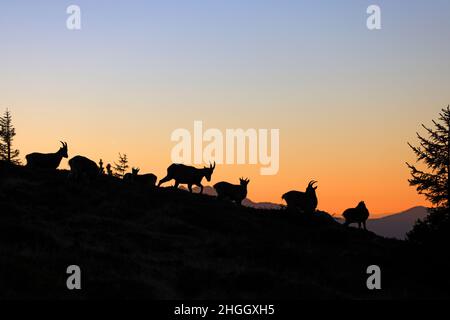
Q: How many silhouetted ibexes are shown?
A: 7